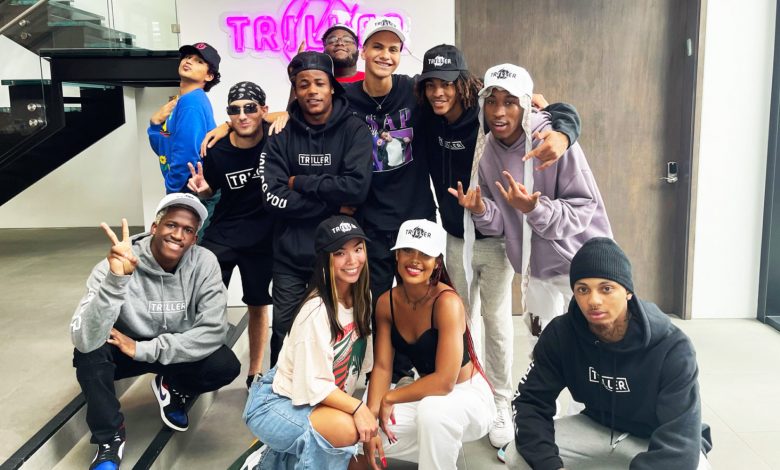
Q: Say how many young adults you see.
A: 11